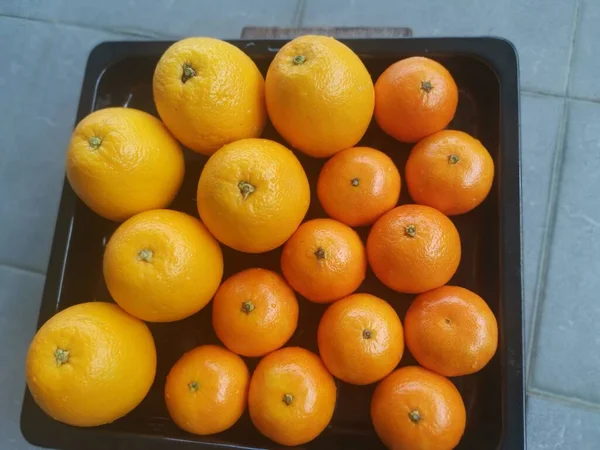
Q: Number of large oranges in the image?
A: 6